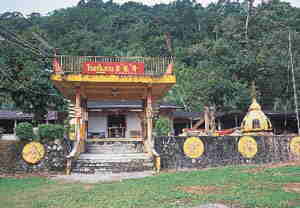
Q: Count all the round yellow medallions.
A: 4